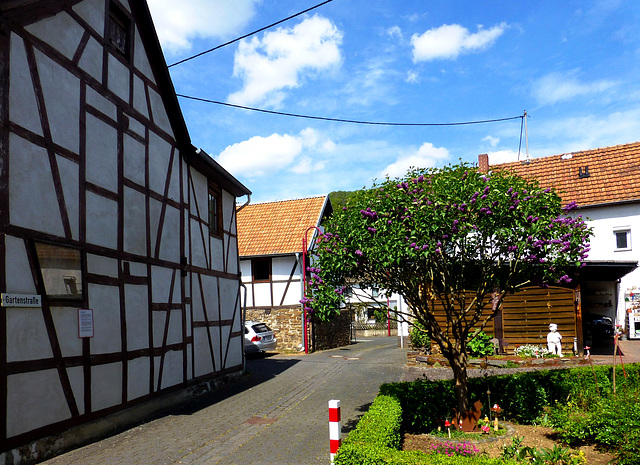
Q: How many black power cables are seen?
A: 2